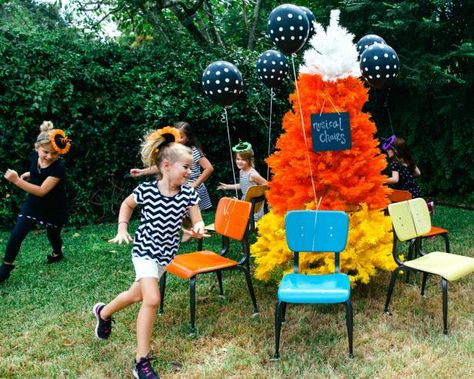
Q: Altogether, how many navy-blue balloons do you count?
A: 6